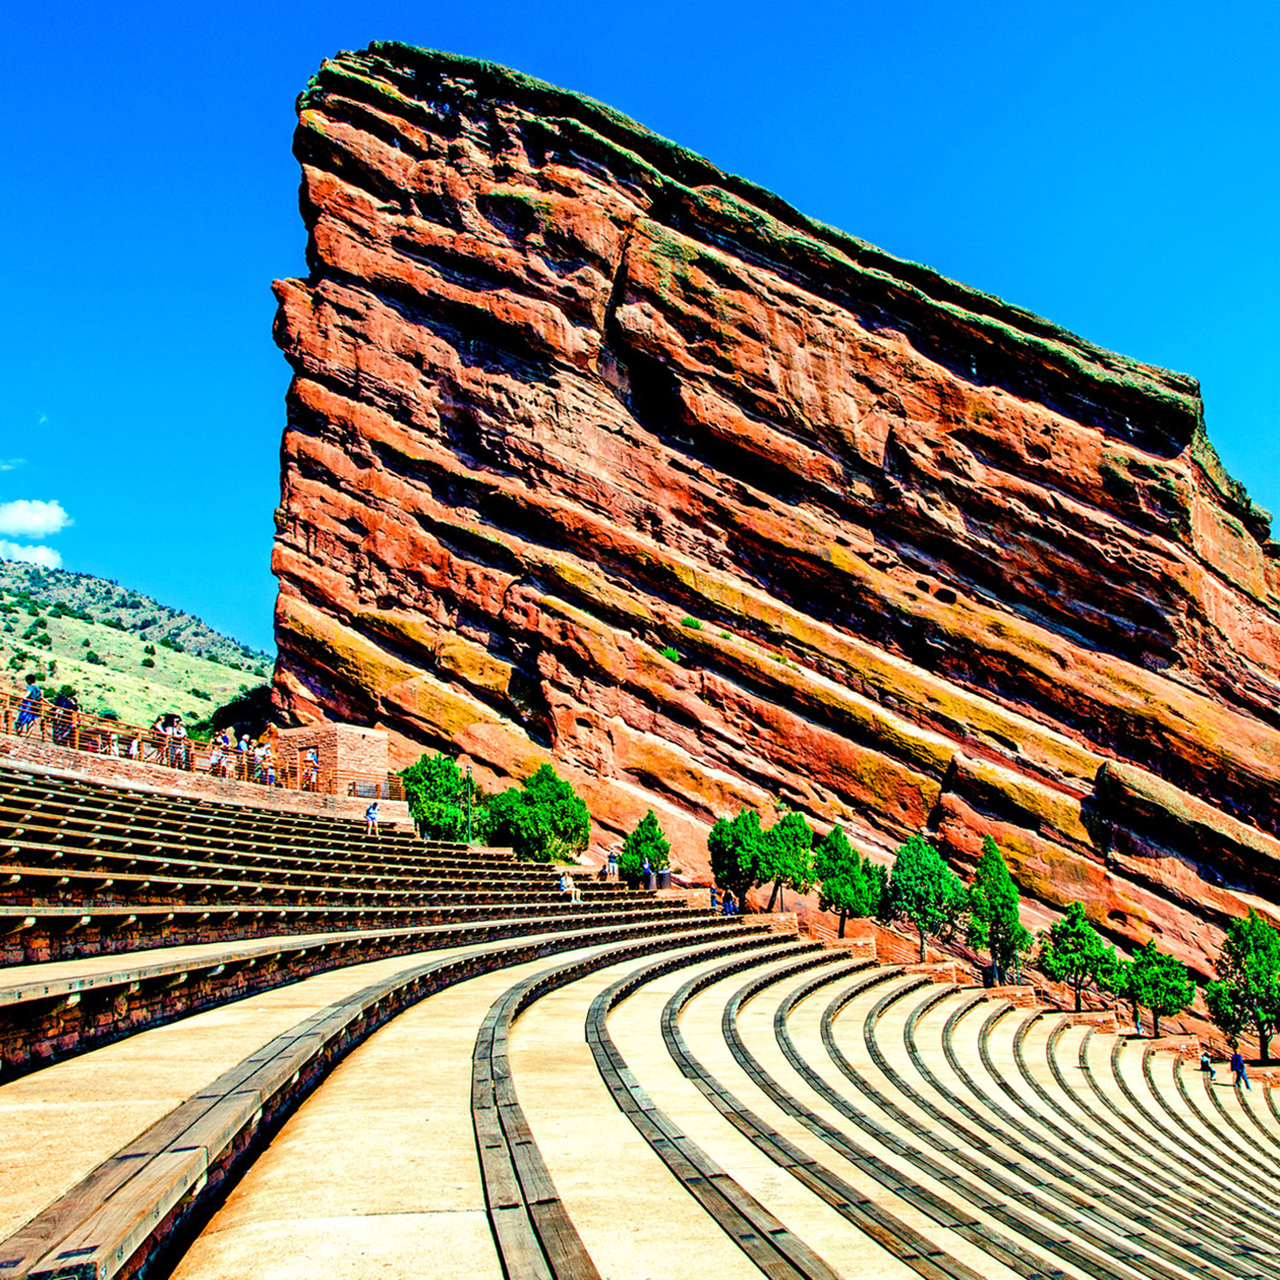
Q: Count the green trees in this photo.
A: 11